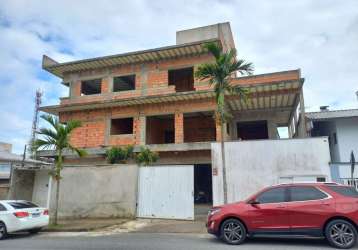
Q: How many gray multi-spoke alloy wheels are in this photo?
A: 2